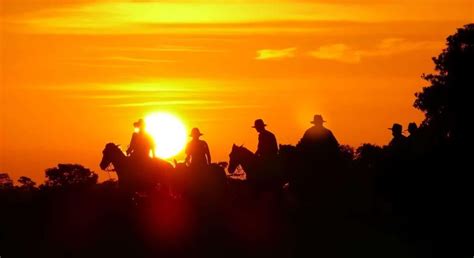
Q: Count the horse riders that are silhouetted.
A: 6